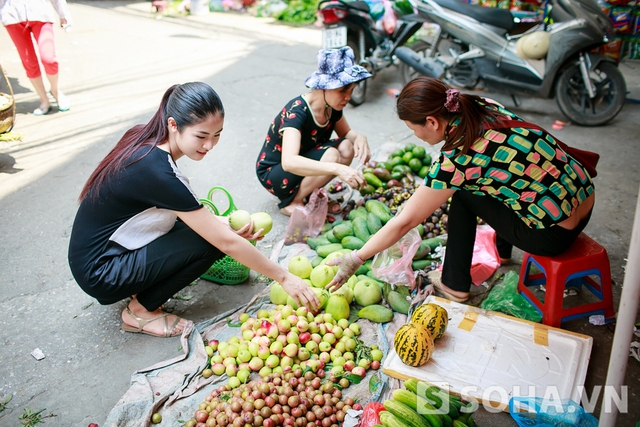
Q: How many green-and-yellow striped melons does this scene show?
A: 2